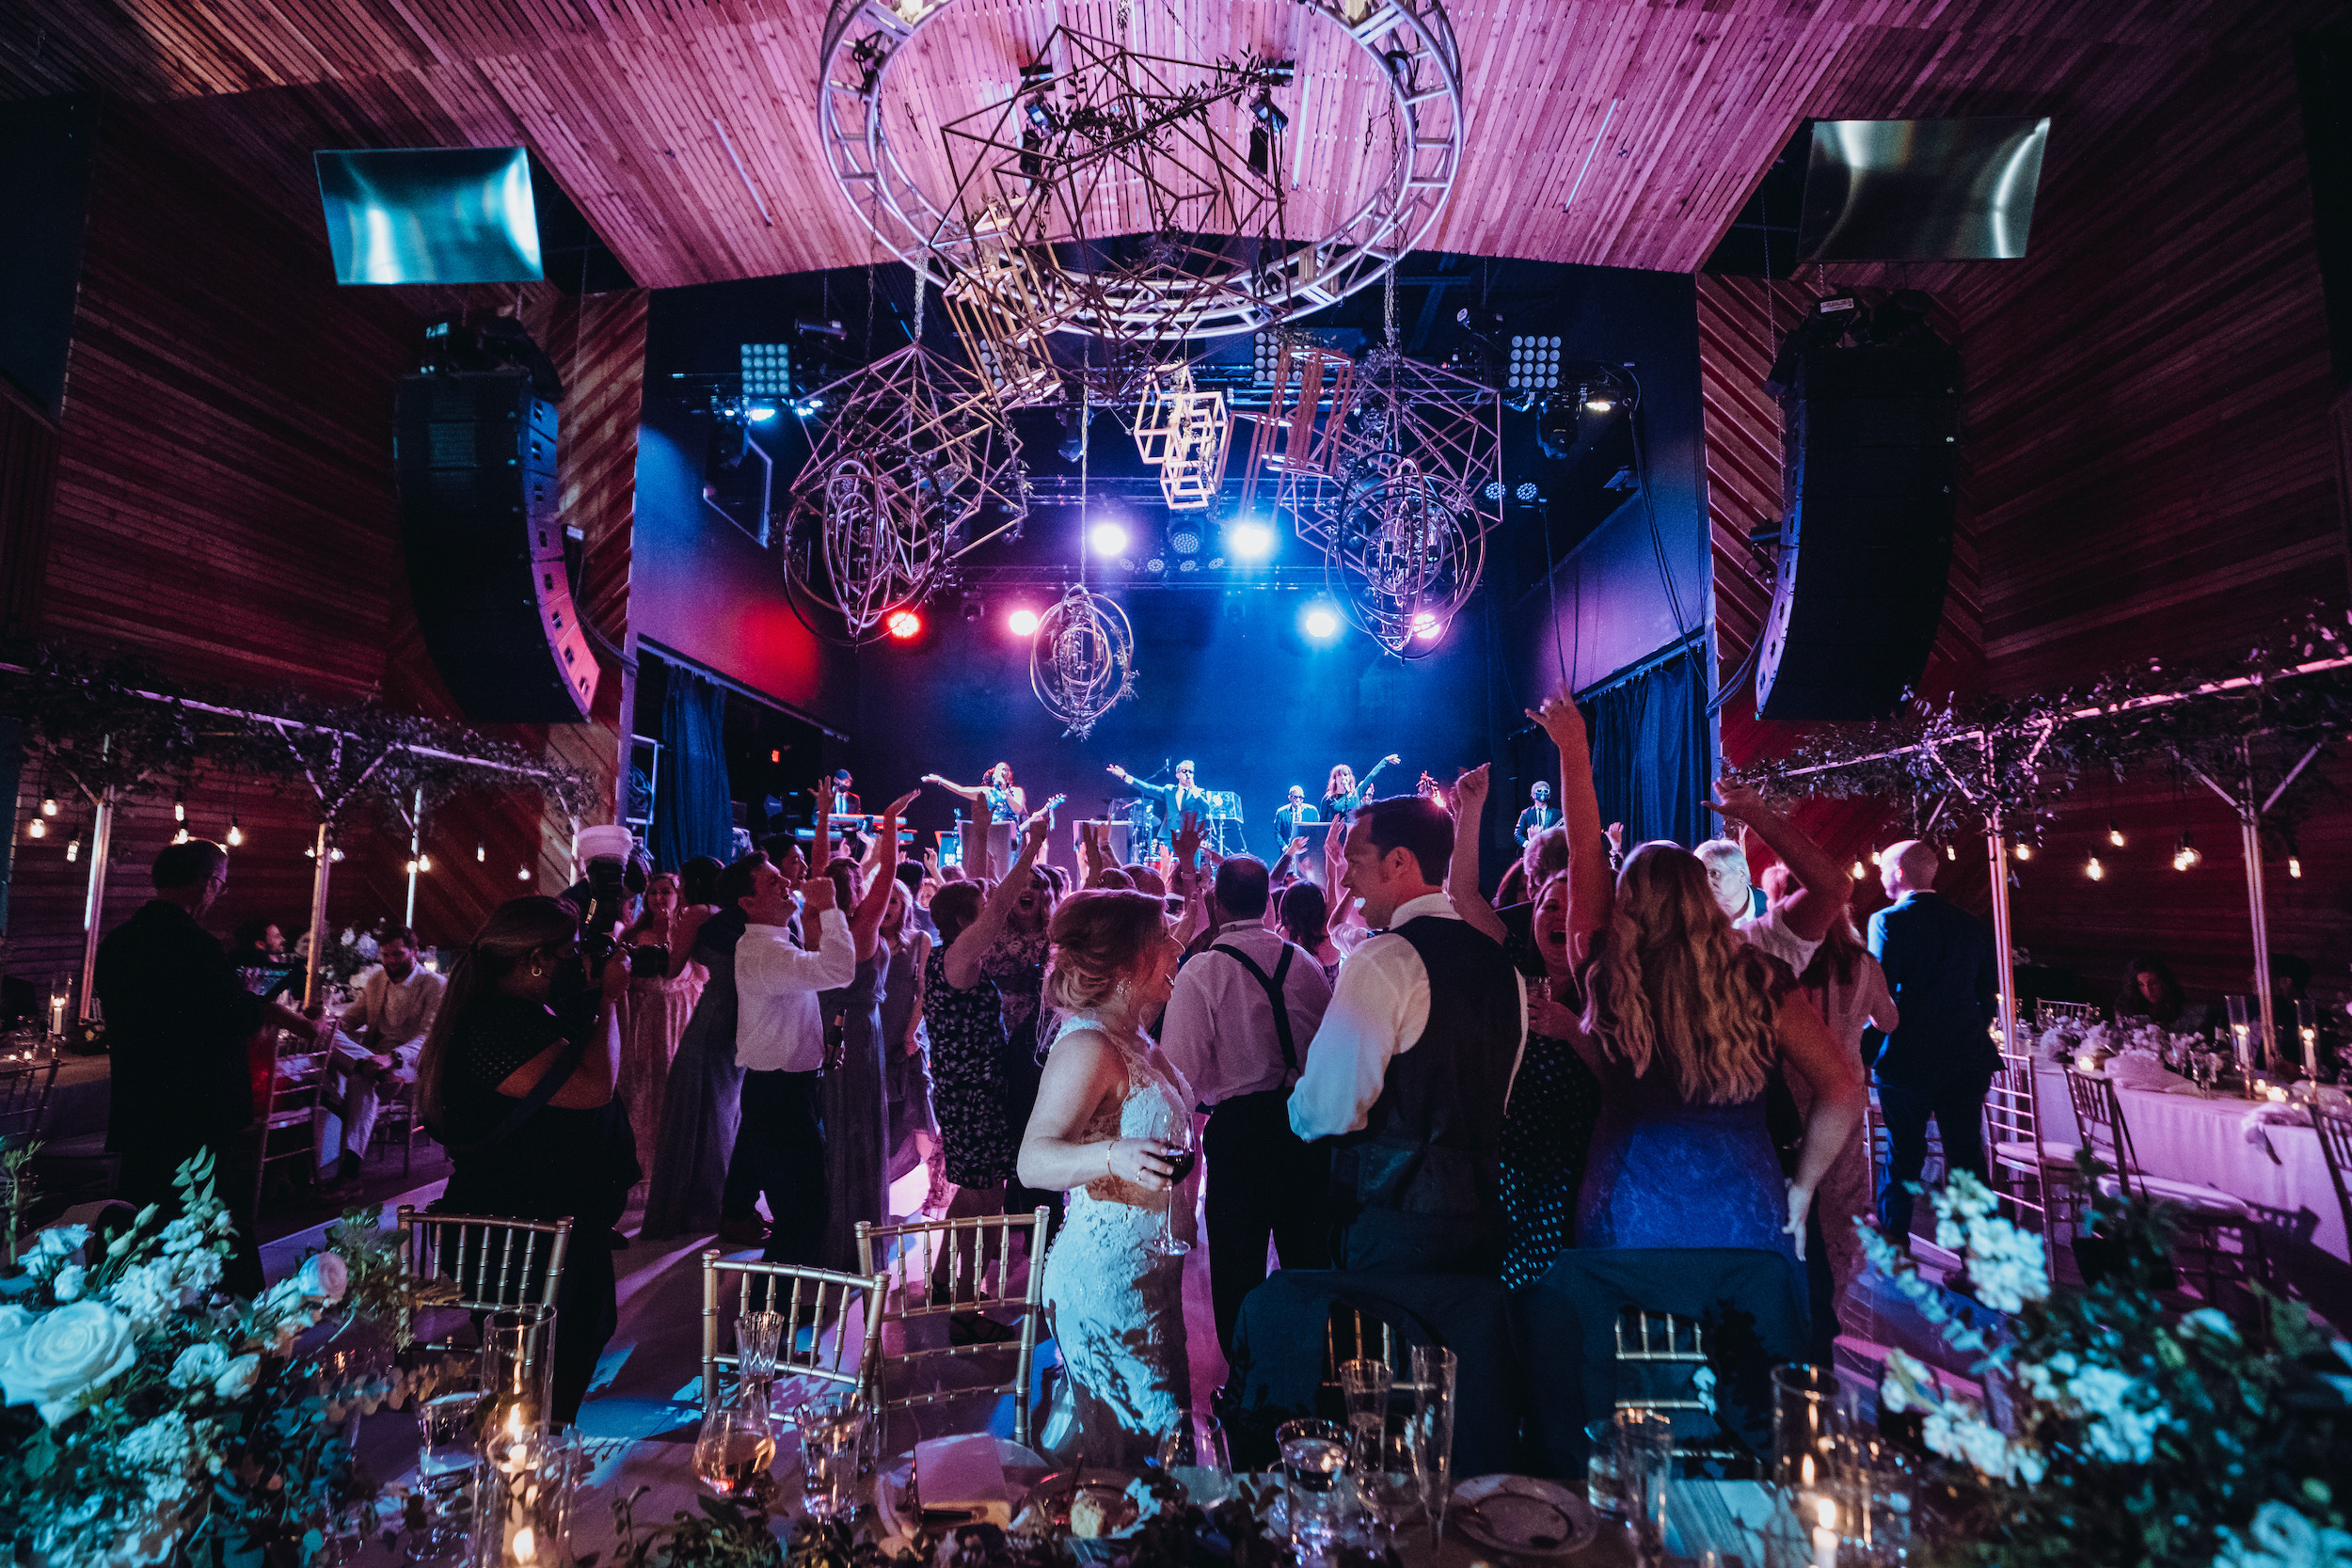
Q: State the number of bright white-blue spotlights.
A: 3